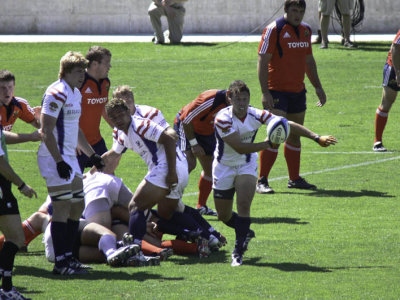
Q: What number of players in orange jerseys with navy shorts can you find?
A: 5